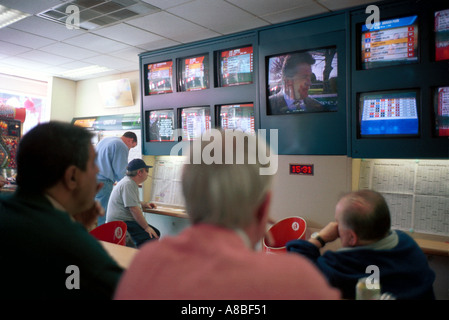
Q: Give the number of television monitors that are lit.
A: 11